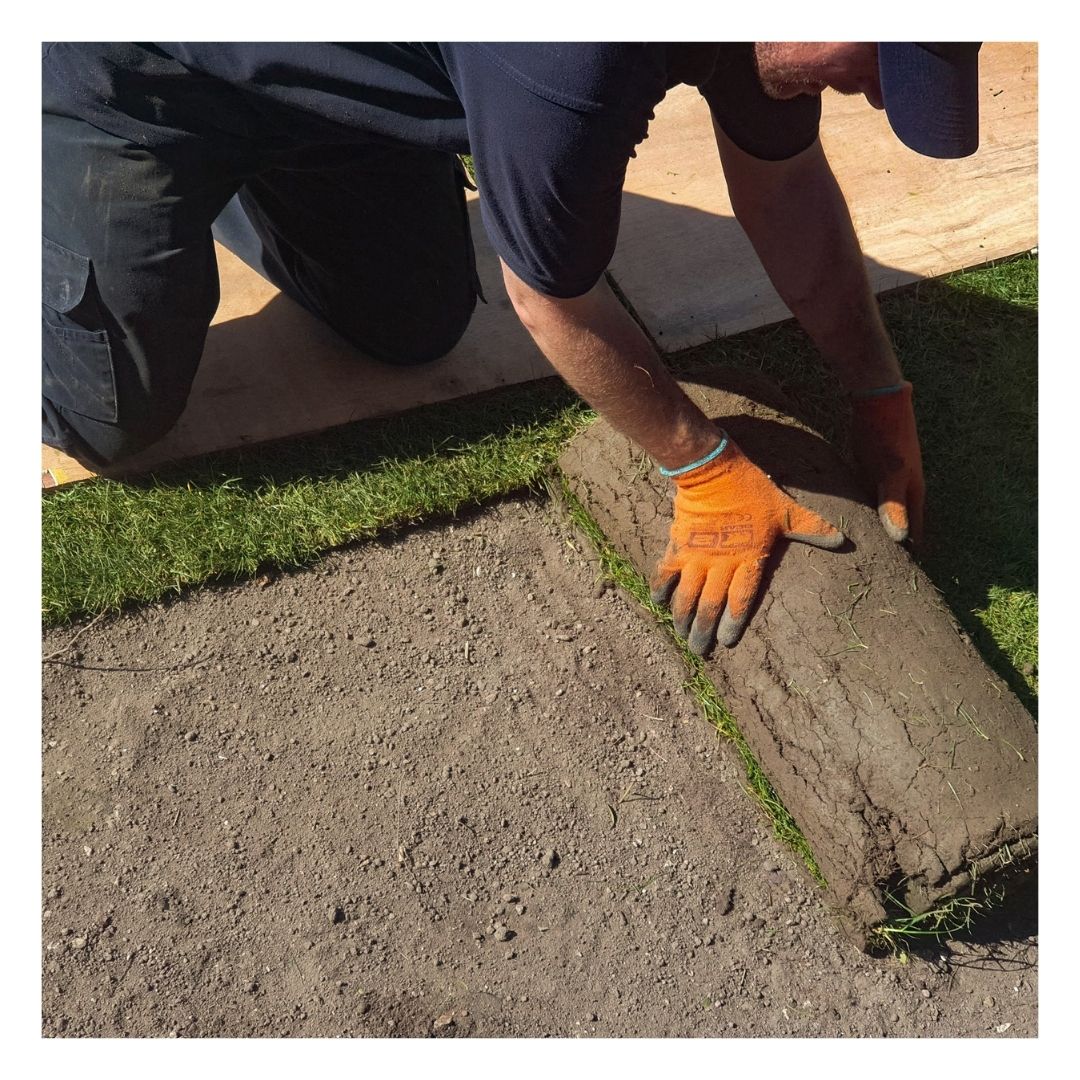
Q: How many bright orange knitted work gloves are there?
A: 2